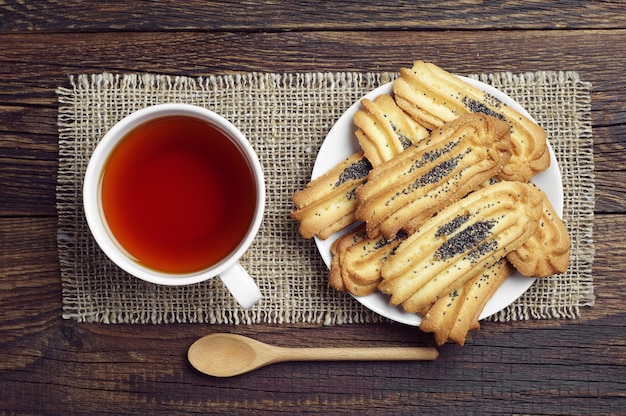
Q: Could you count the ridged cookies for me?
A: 8